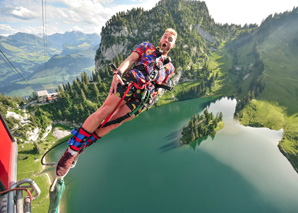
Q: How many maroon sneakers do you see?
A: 1